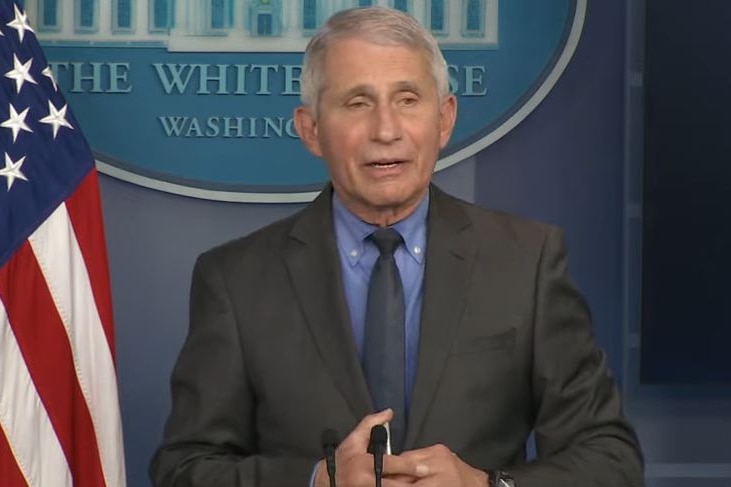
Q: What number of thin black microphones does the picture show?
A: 2